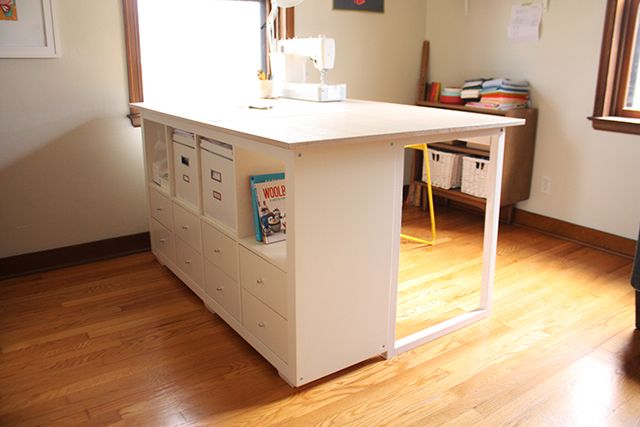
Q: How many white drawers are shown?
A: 8